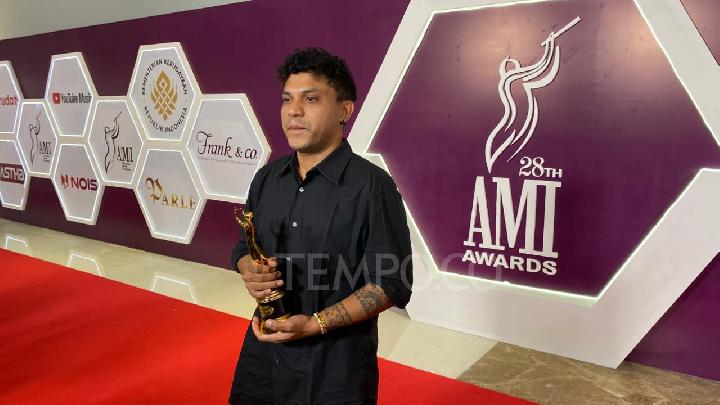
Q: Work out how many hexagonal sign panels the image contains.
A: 10